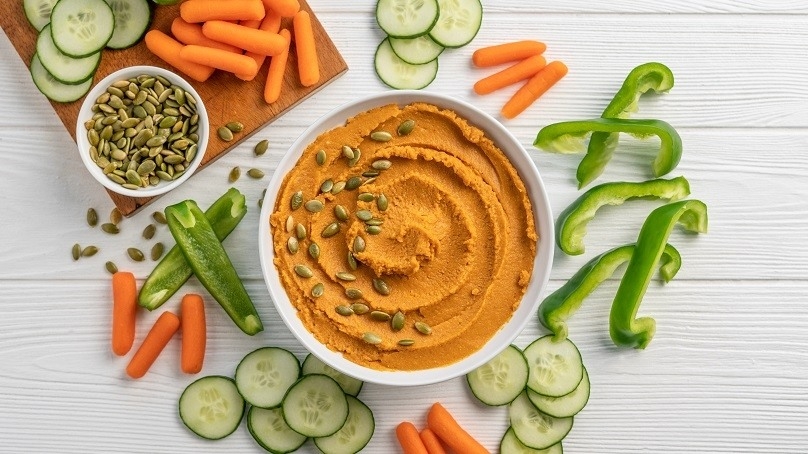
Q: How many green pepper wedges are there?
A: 7